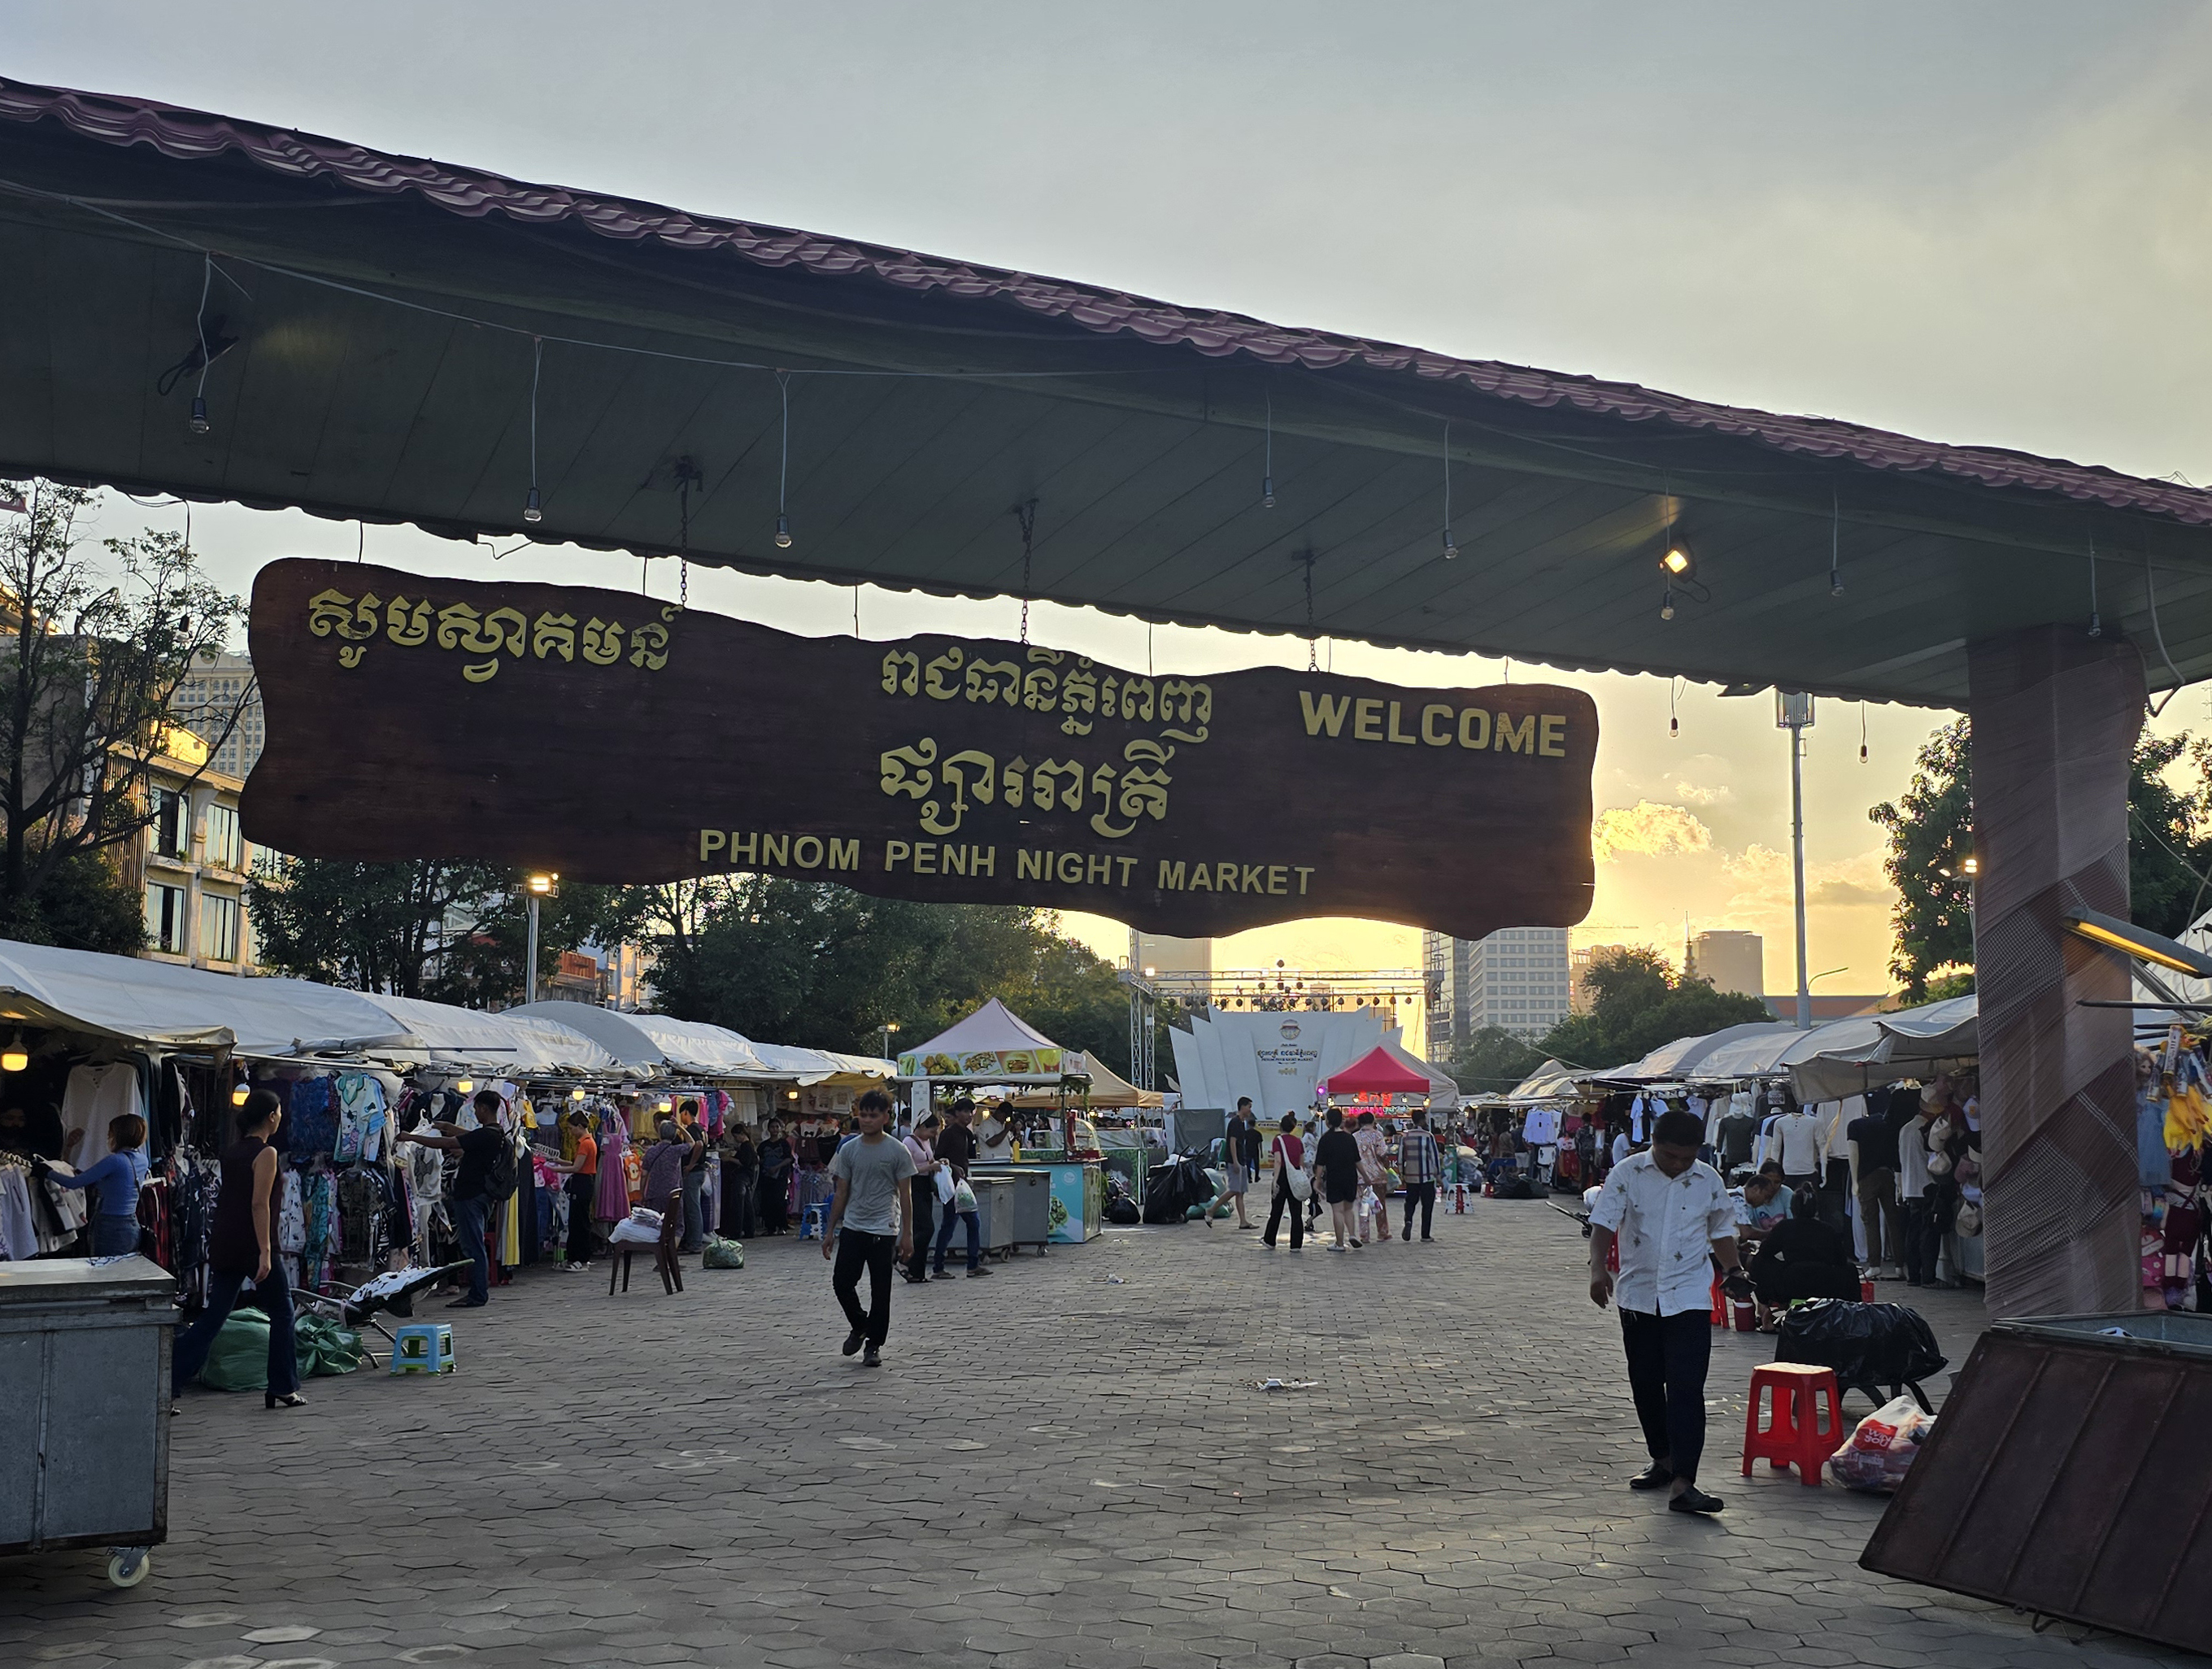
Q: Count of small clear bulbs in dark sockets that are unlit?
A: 11